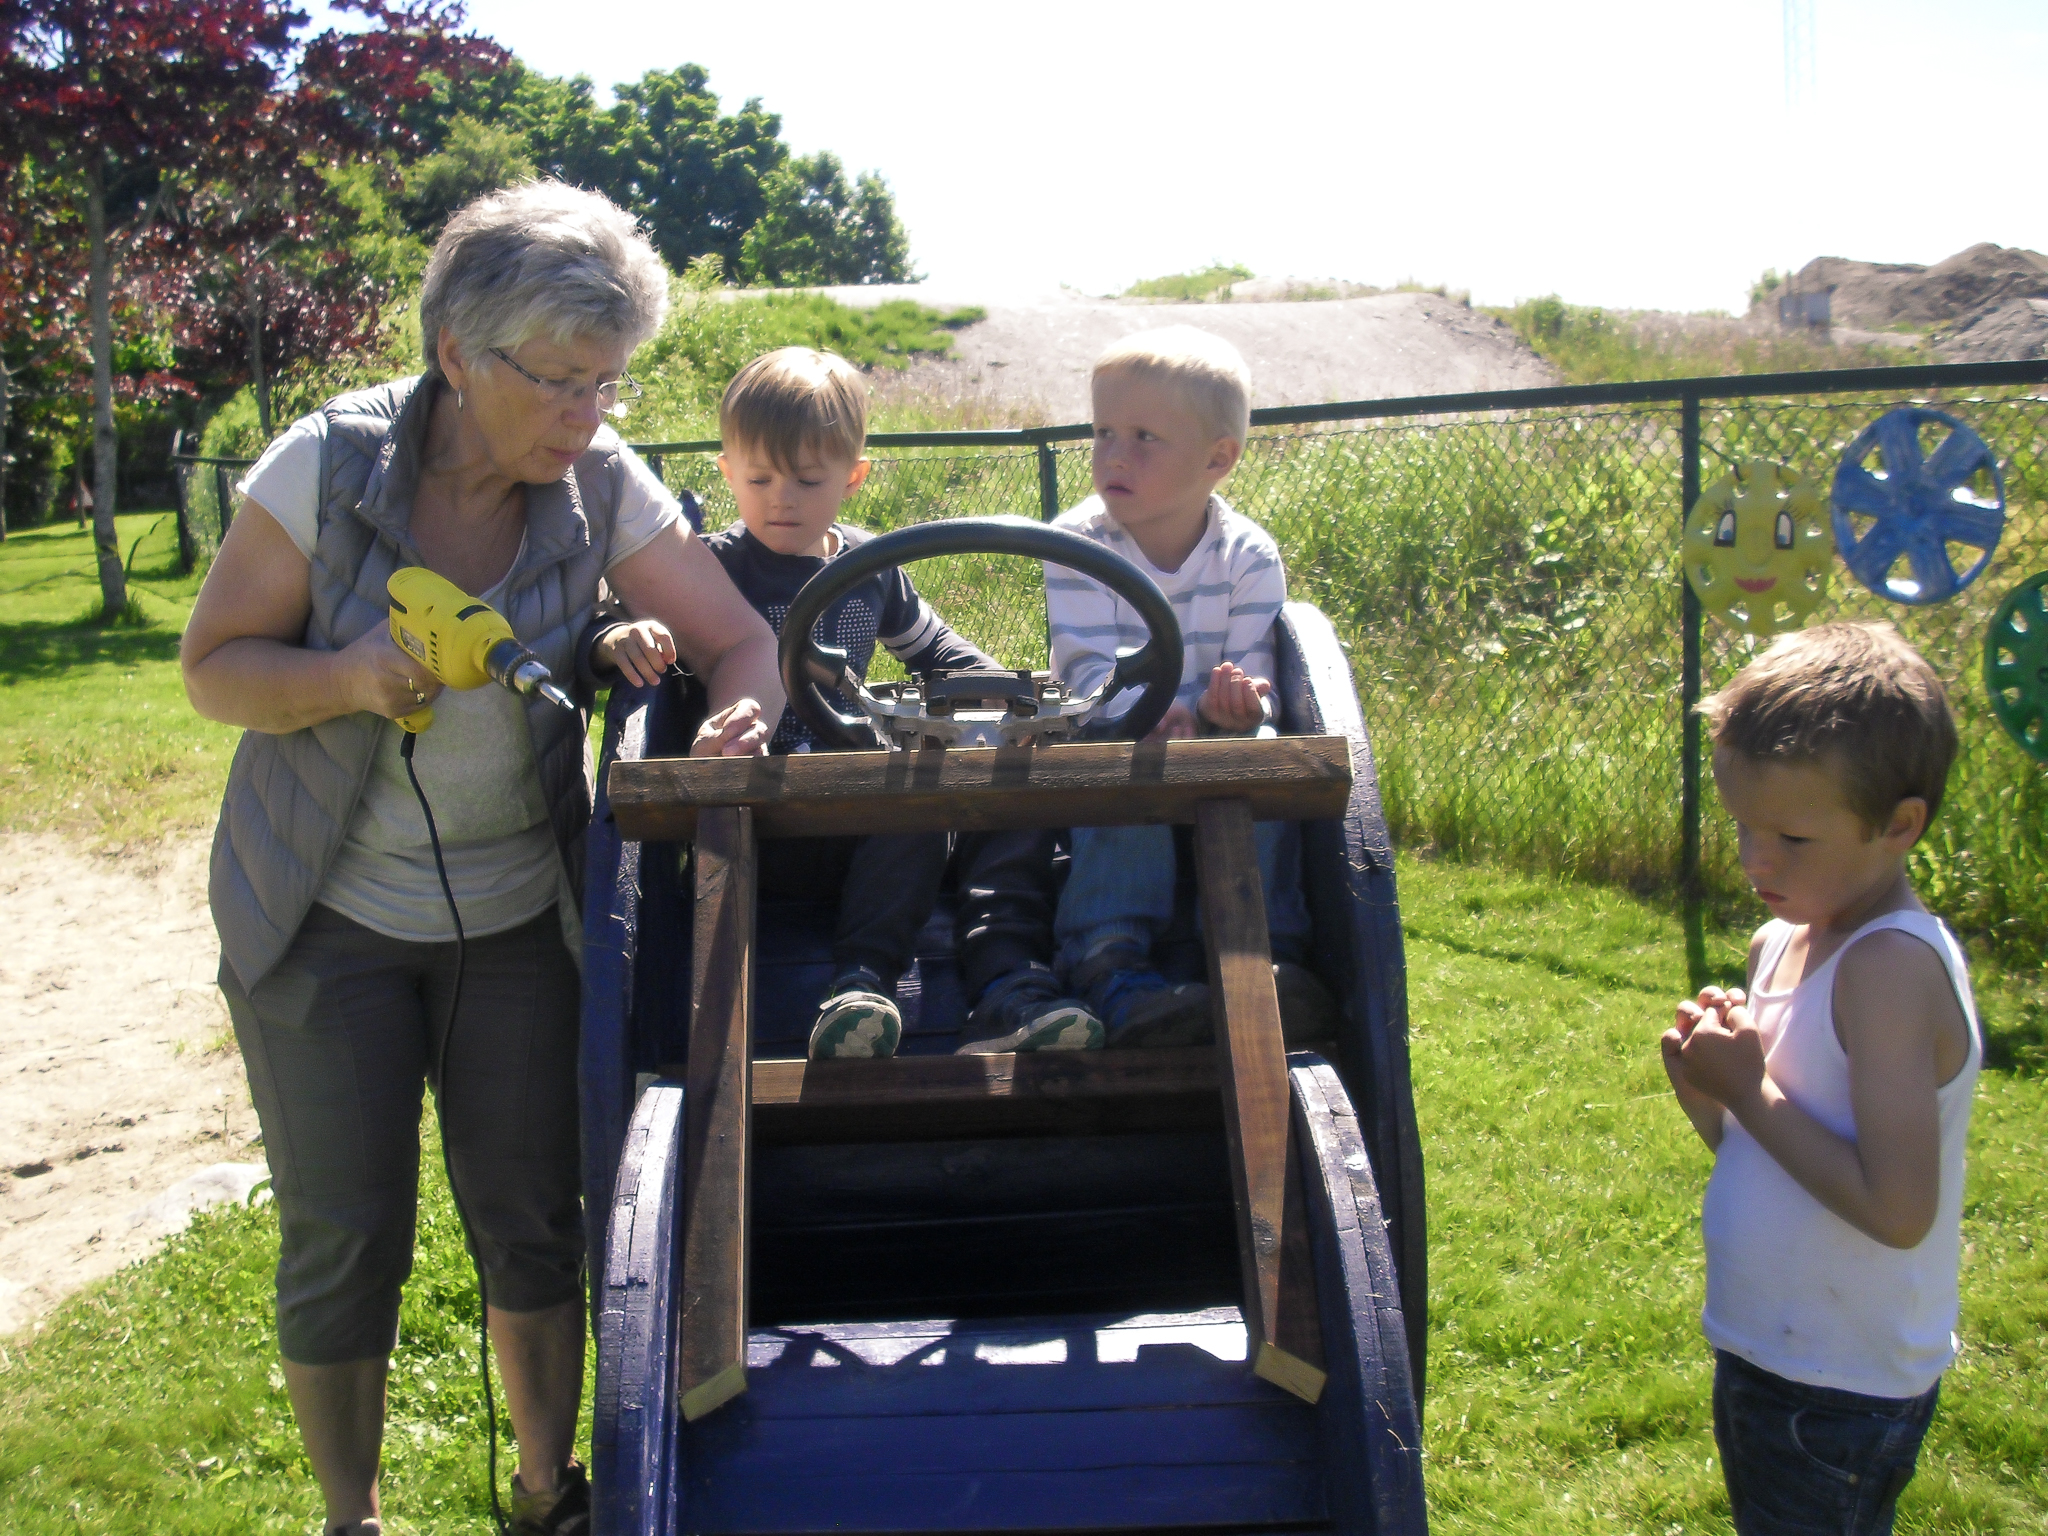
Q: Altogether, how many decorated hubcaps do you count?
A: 3